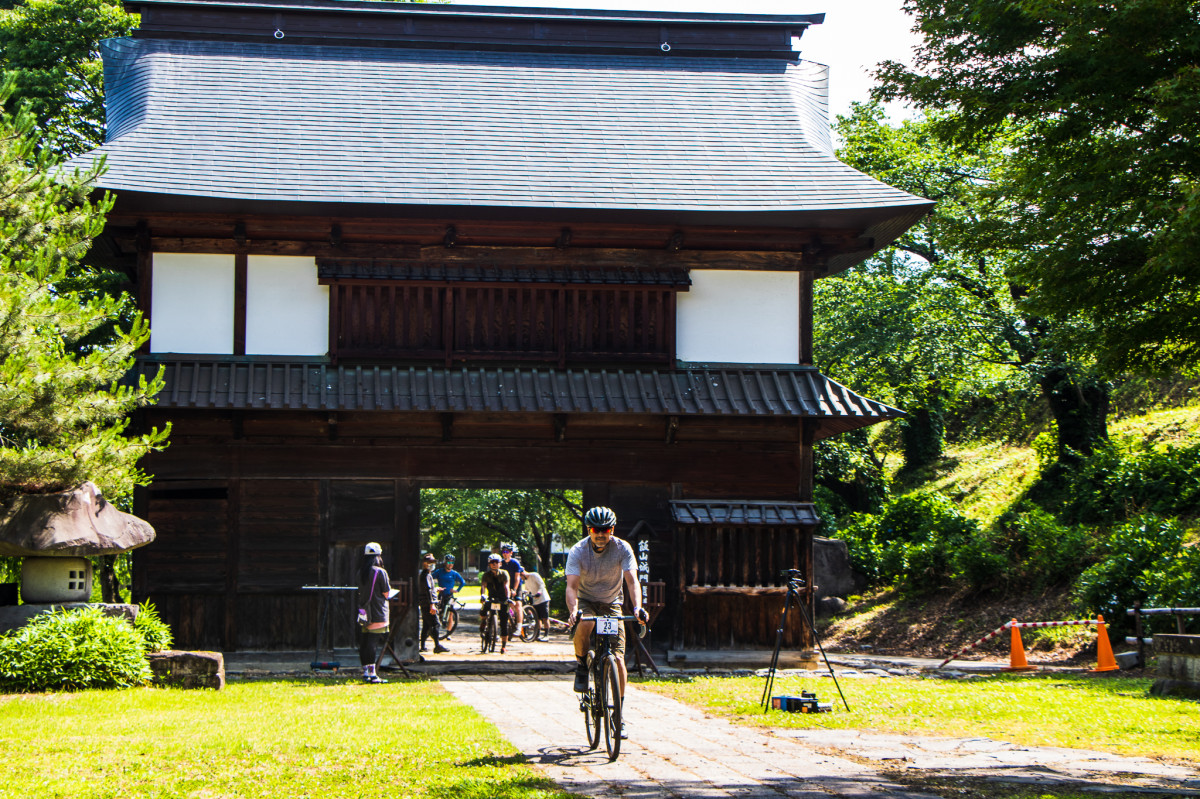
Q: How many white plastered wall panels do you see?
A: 3